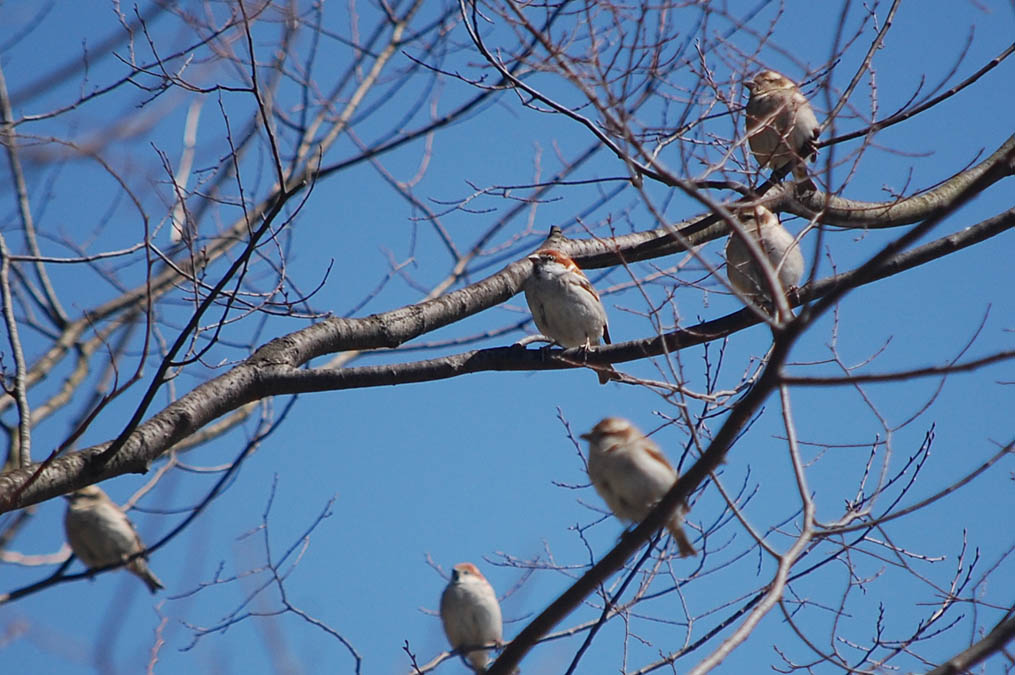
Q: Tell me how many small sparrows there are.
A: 6